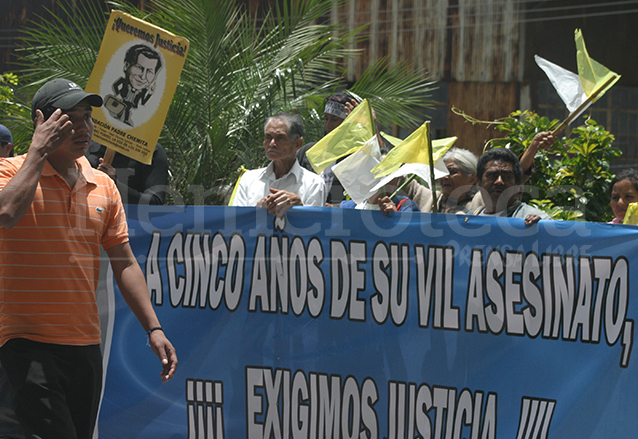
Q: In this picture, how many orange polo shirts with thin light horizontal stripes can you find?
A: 1